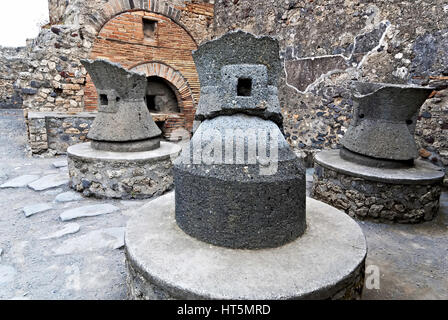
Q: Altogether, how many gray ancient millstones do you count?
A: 3